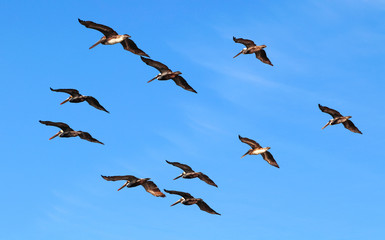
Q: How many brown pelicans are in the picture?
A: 10